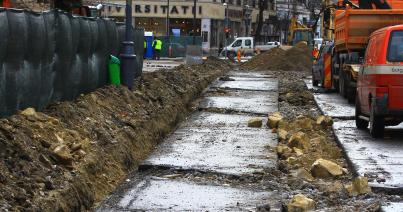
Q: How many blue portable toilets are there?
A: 1